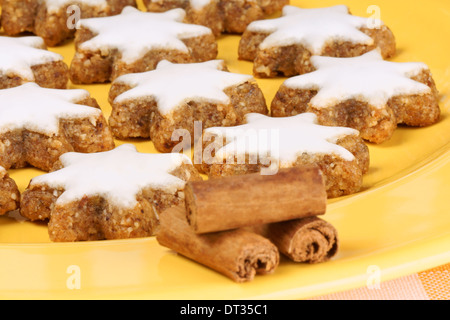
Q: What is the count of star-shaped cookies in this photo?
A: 11